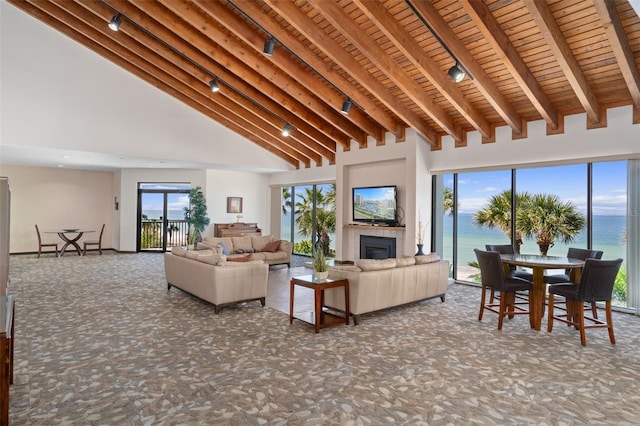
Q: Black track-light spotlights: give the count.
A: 6